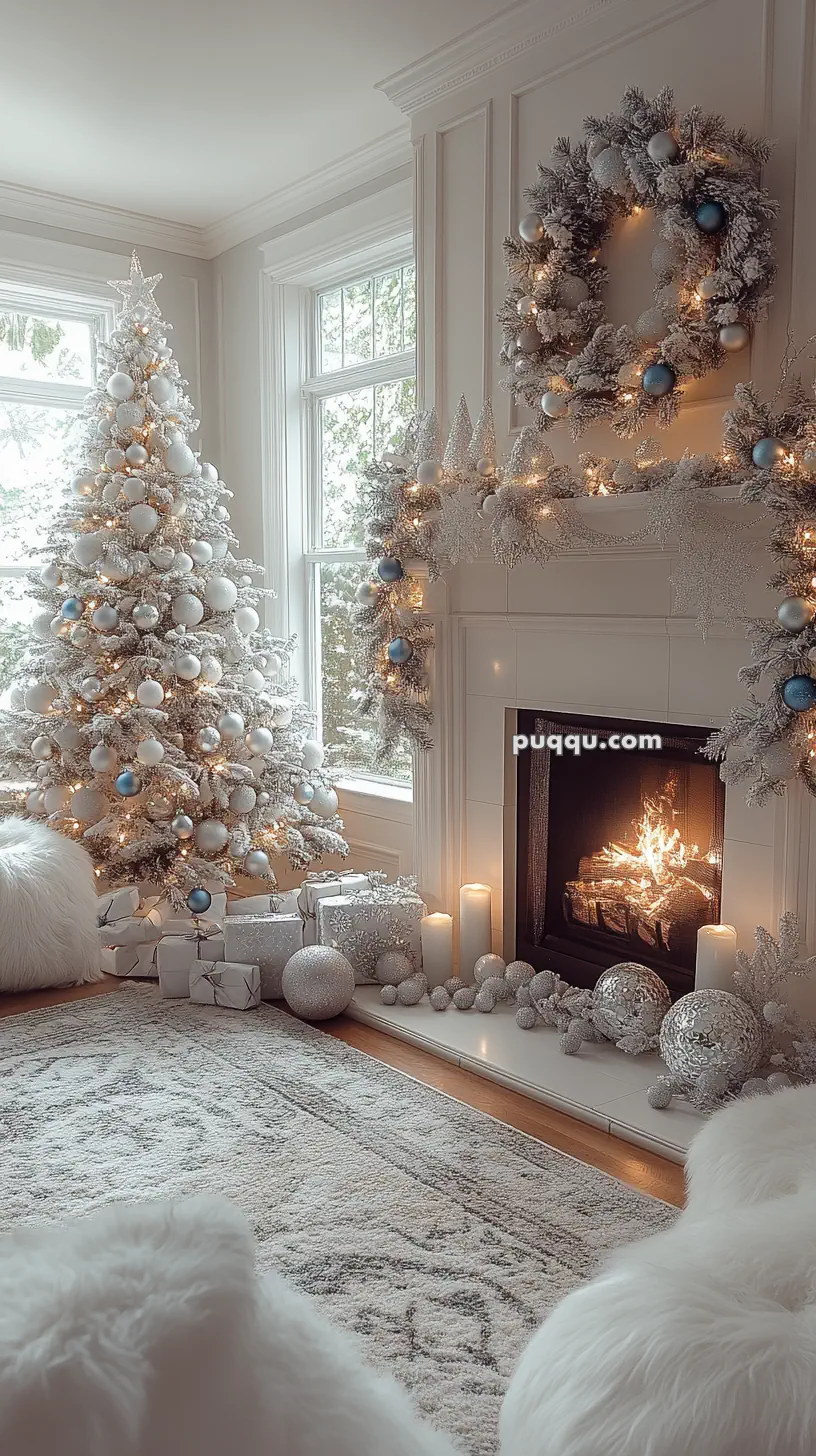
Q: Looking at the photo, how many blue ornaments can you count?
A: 9